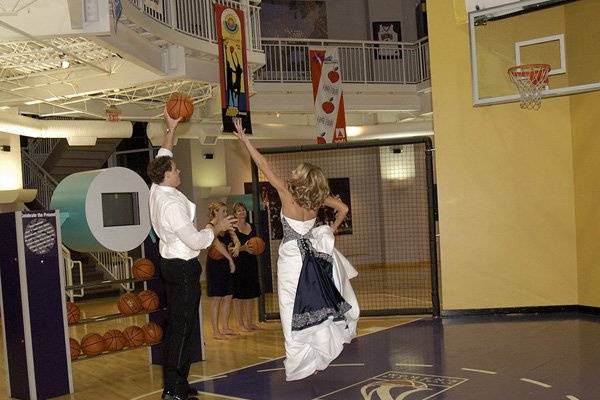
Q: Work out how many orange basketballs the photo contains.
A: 12